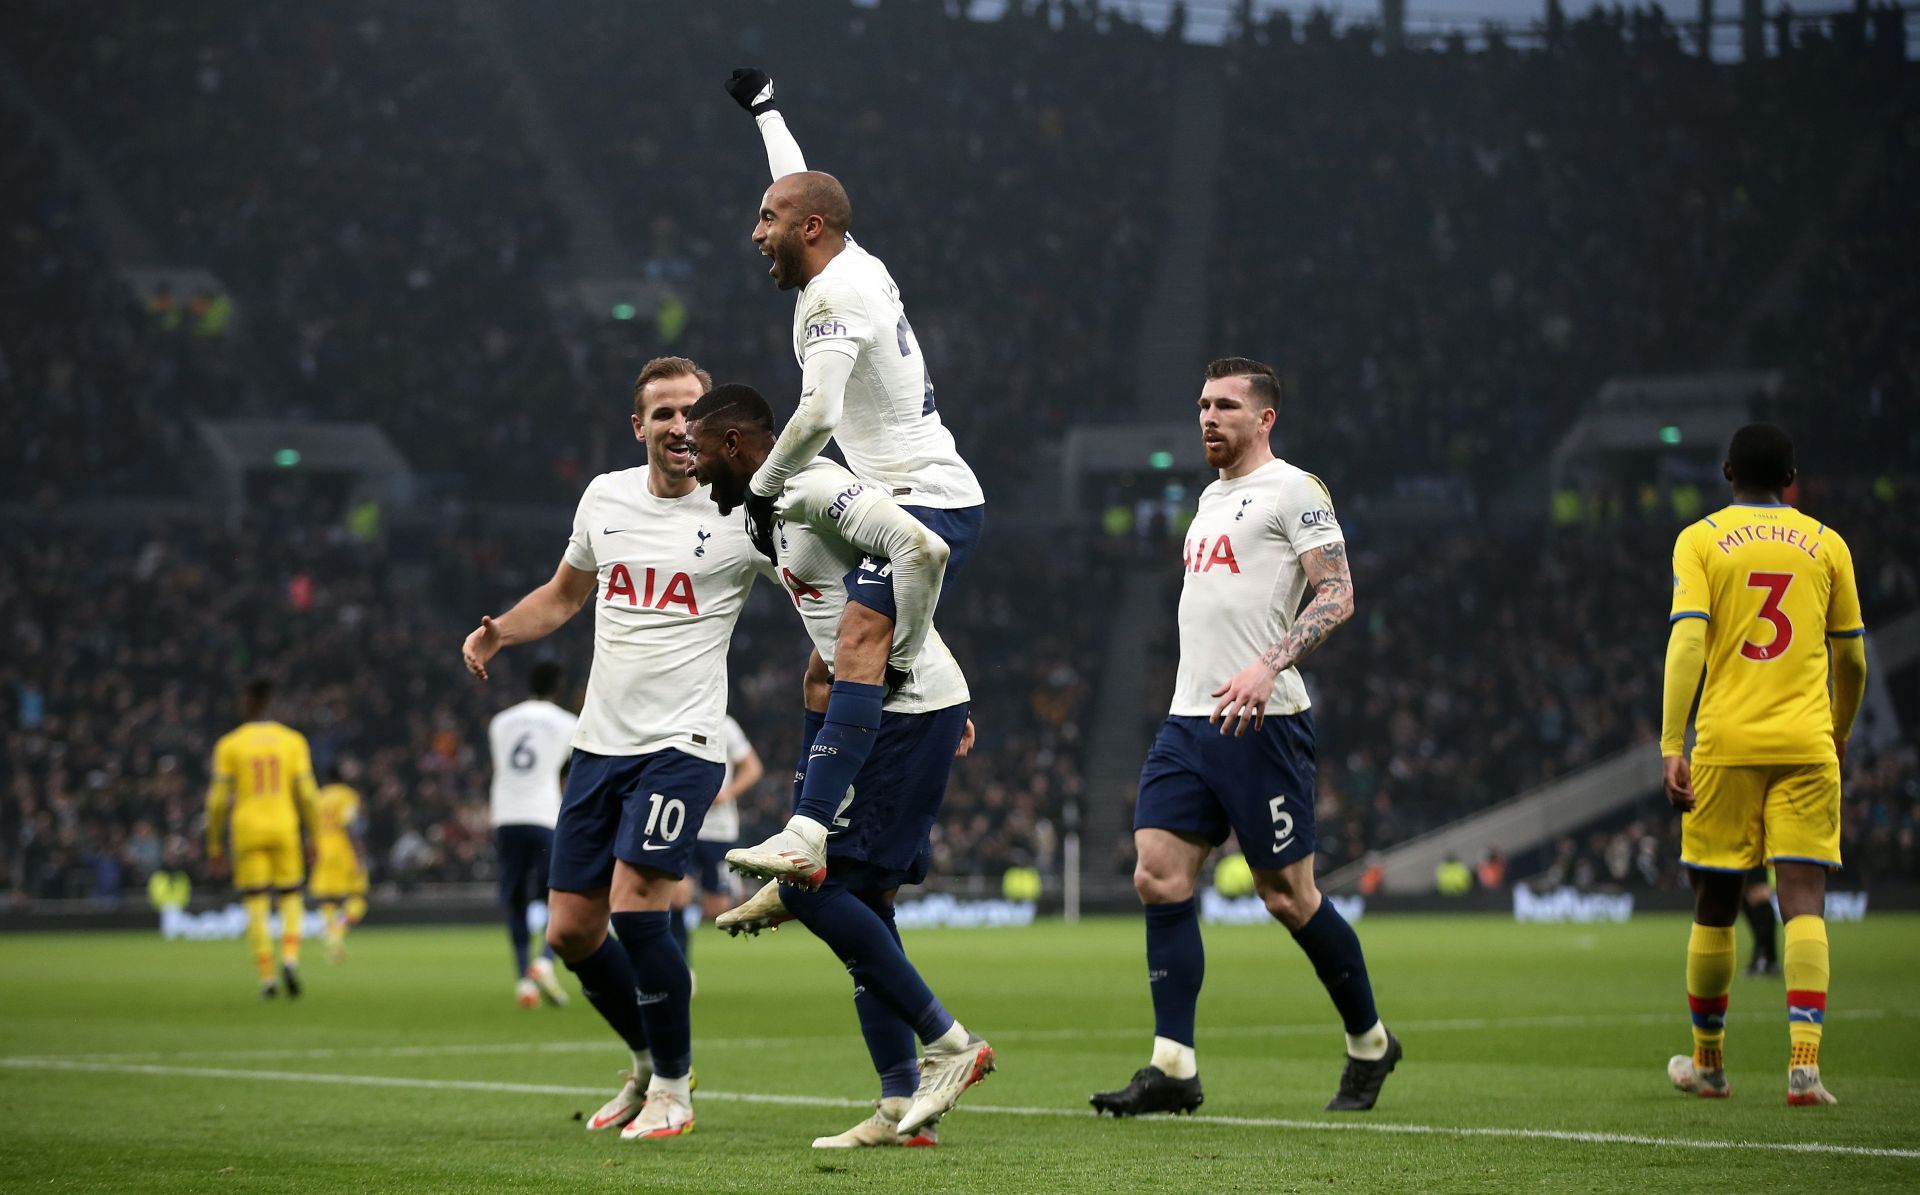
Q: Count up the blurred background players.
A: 4